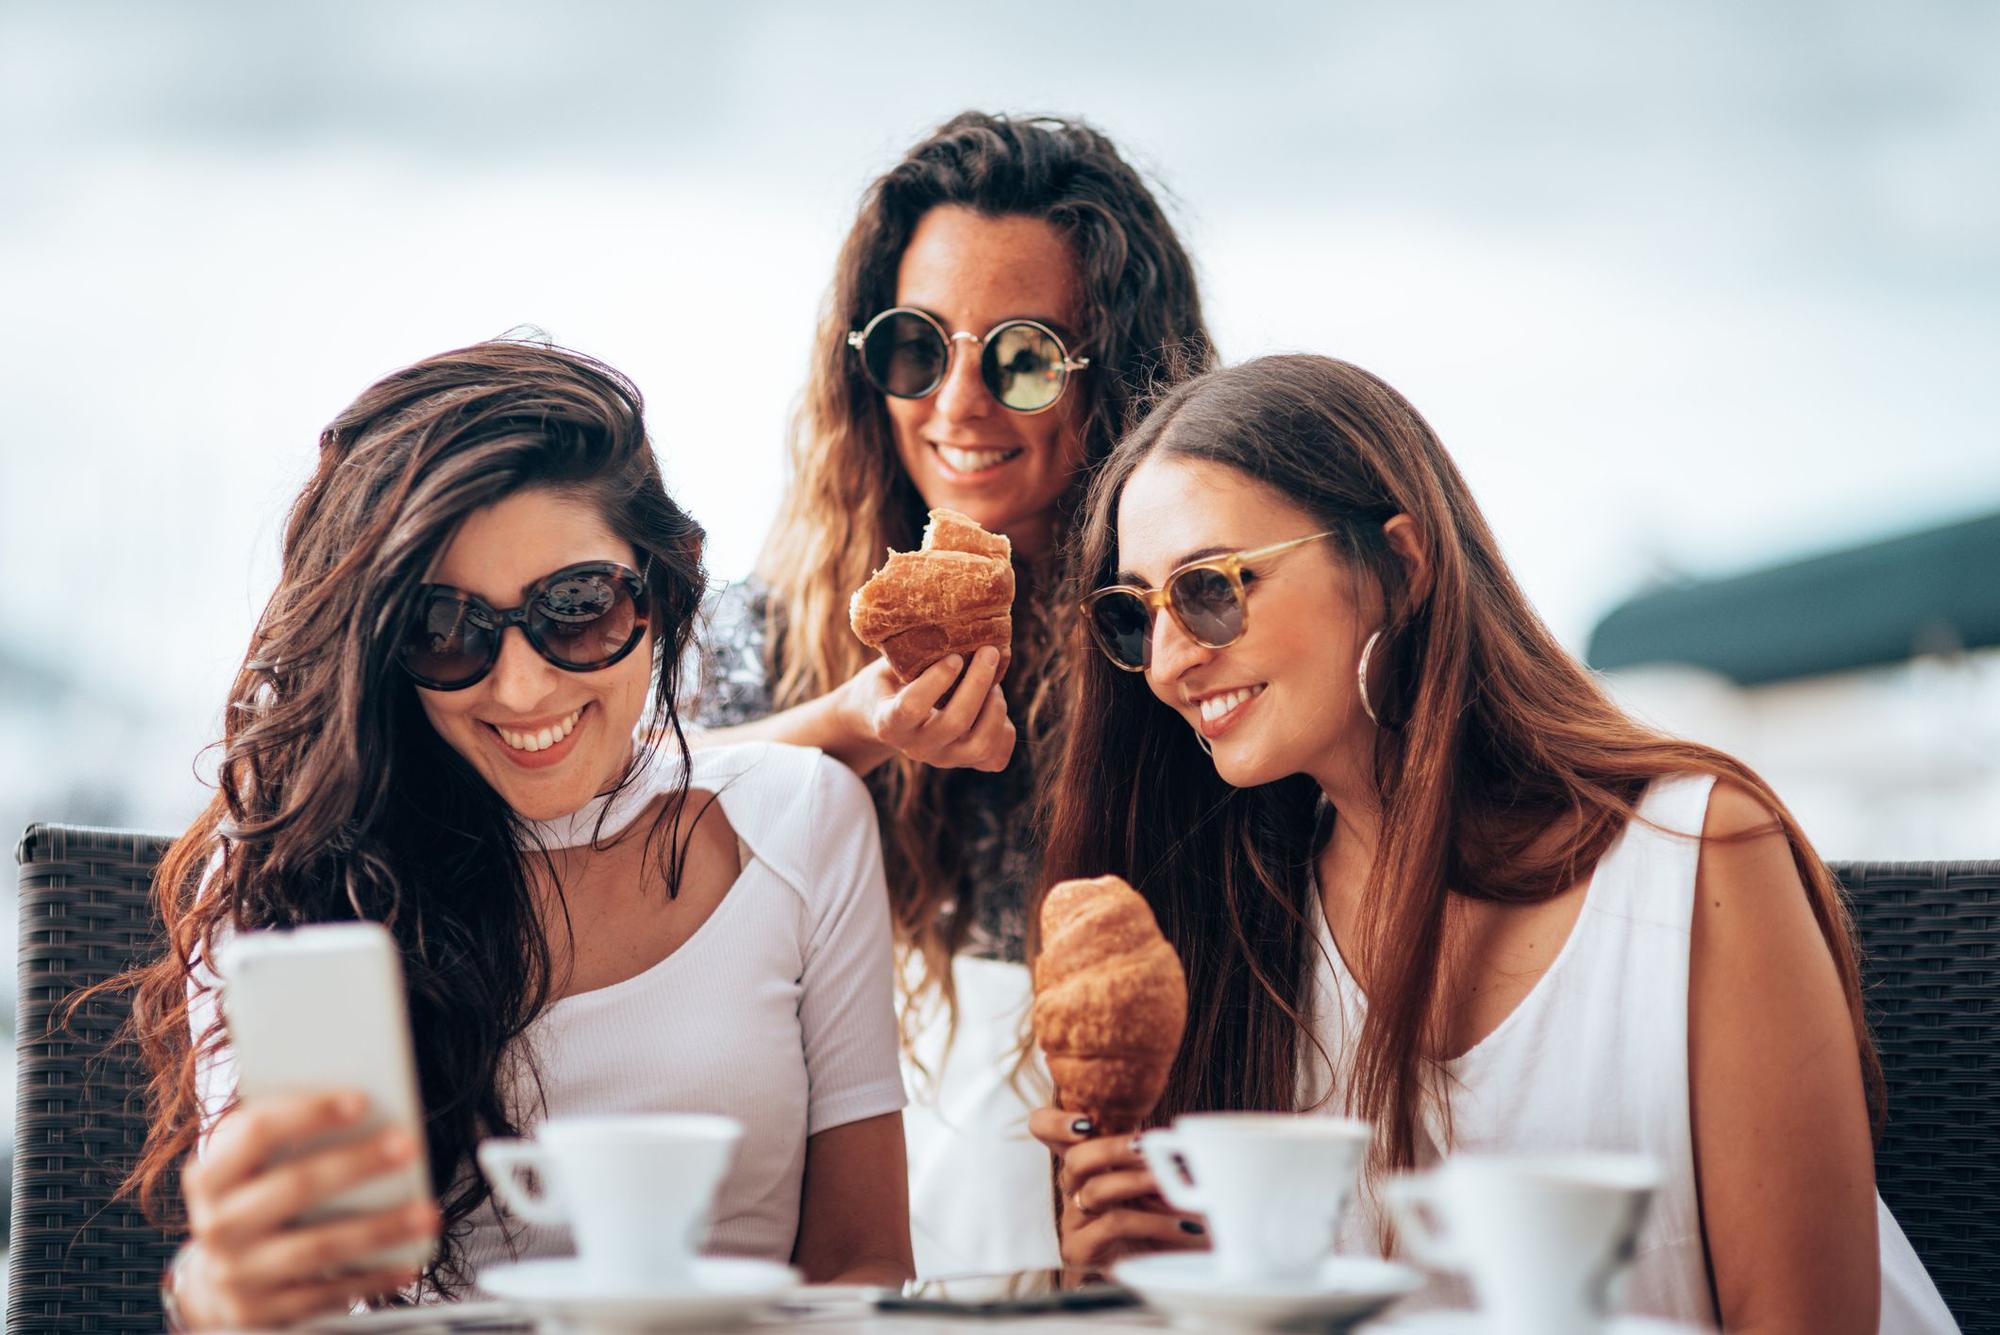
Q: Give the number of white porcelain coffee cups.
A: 3